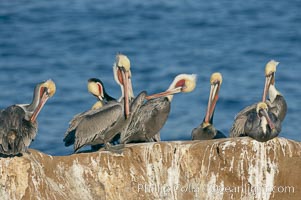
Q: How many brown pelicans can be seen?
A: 7